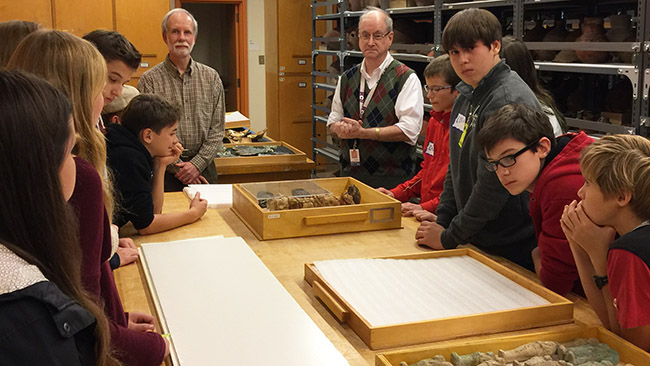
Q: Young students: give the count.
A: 11